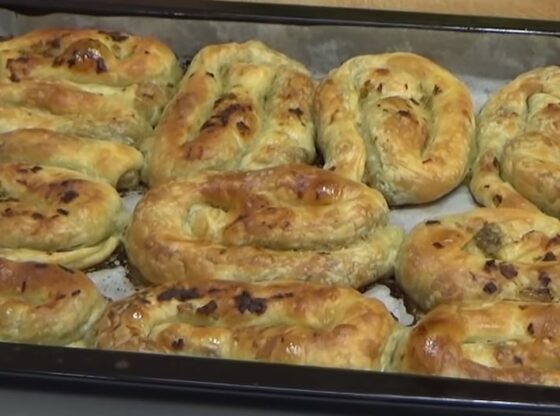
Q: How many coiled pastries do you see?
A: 10